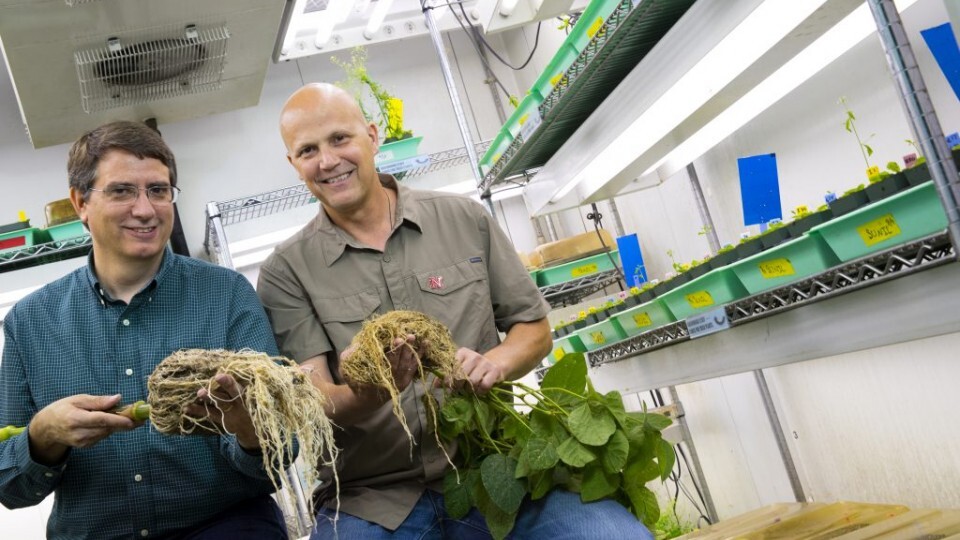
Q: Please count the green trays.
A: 15